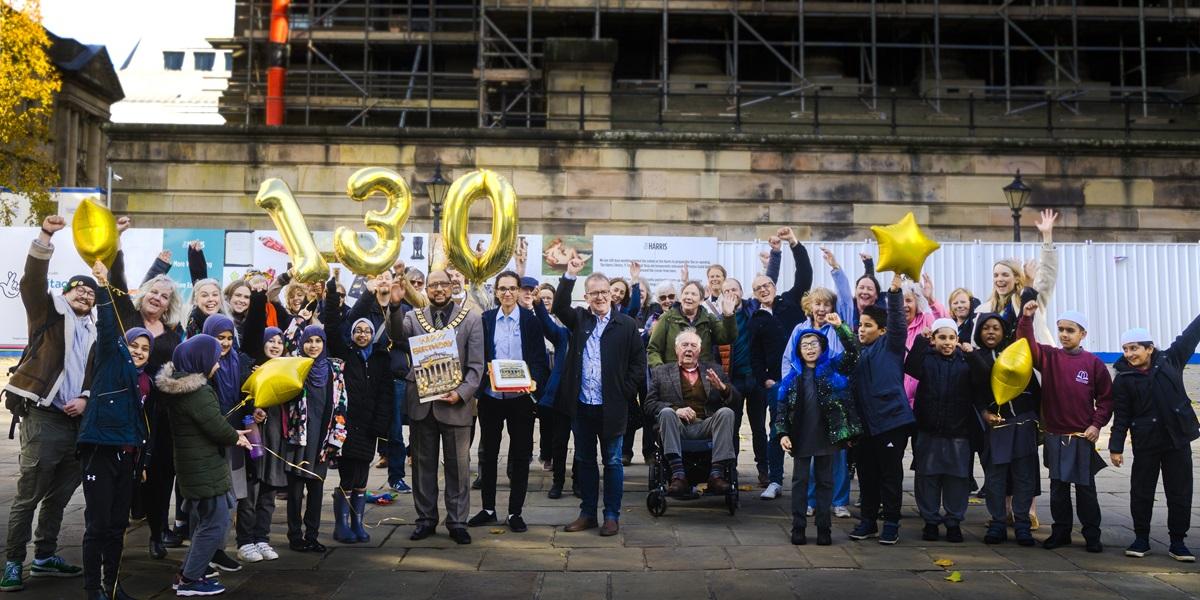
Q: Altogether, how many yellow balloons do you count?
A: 7